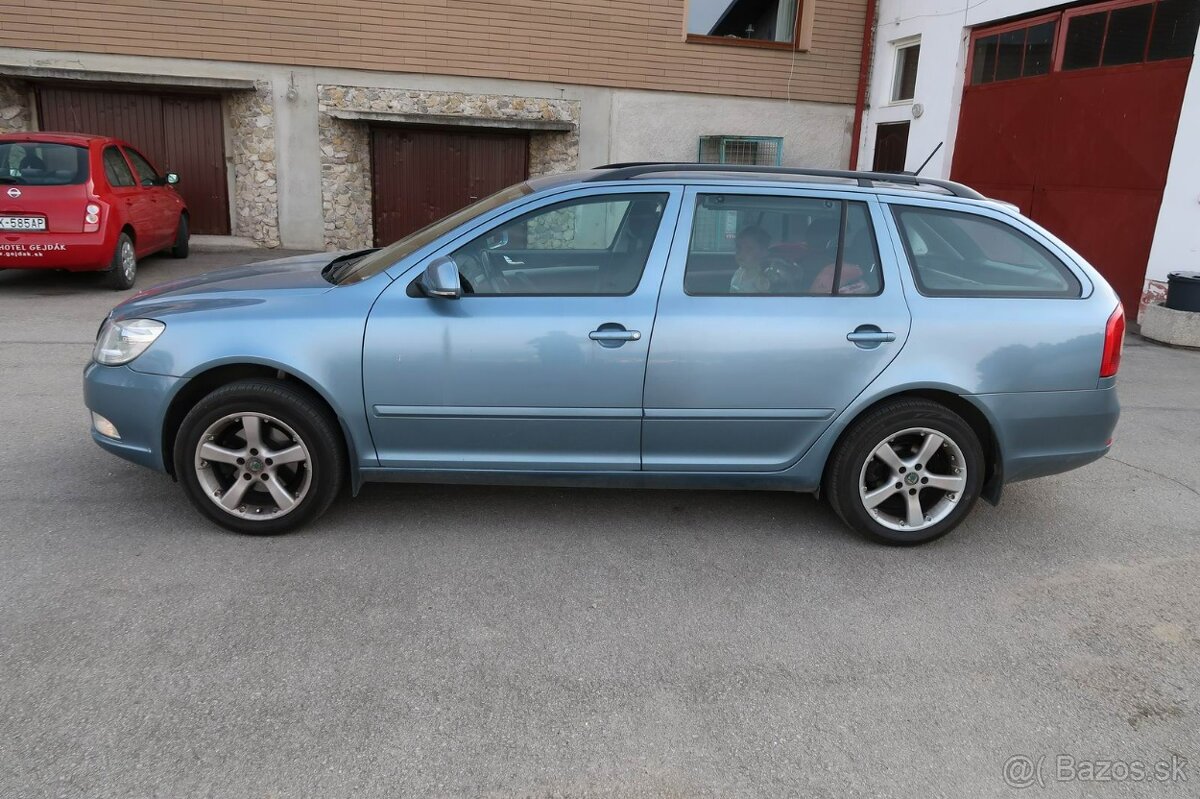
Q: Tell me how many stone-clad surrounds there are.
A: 2